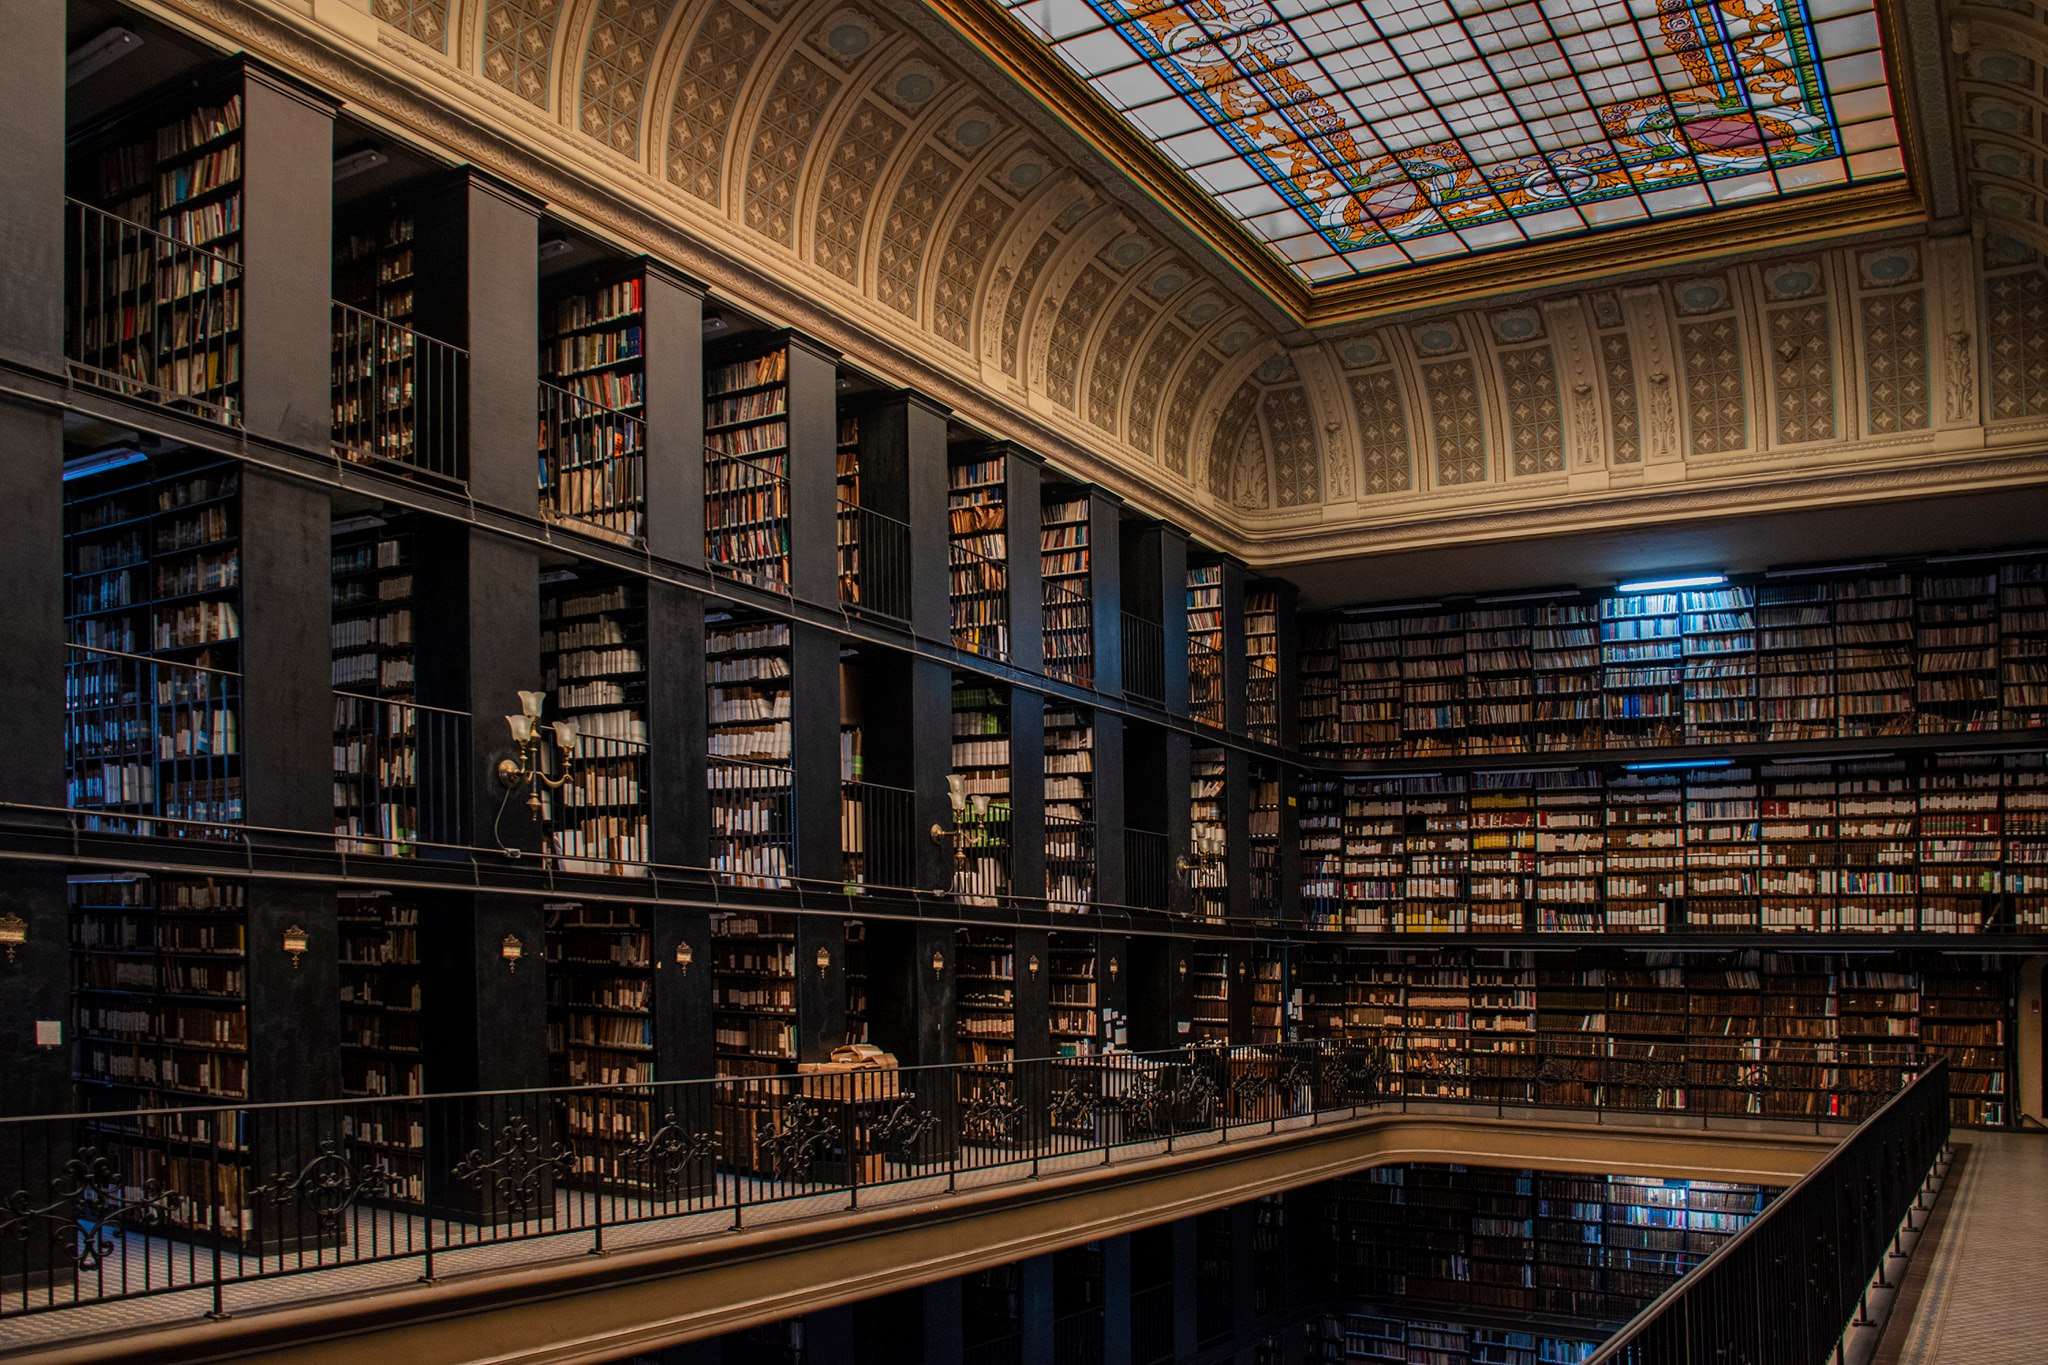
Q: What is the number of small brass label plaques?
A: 11